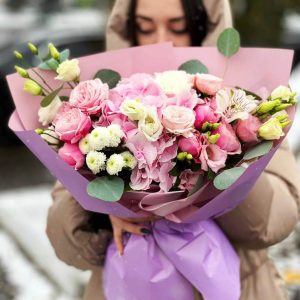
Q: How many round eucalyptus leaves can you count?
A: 6